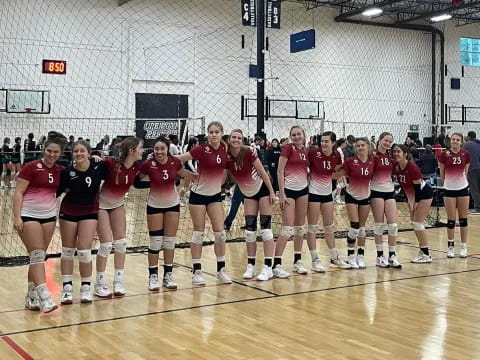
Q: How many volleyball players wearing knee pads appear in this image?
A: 12